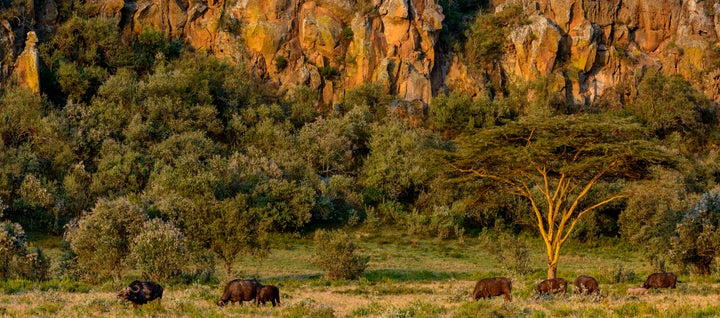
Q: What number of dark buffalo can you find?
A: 7